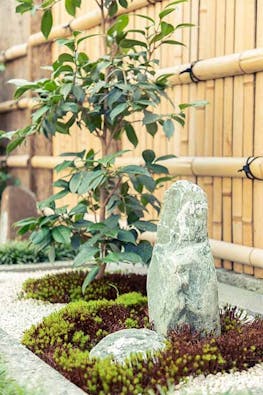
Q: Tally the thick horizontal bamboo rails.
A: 4